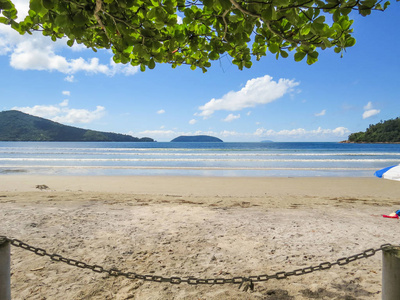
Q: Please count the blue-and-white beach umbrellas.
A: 1